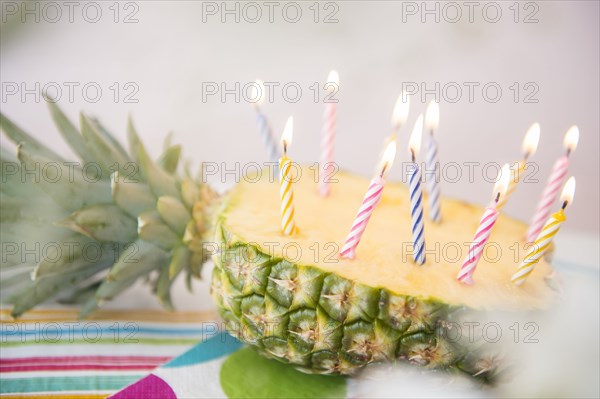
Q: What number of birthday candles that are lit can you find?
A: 11